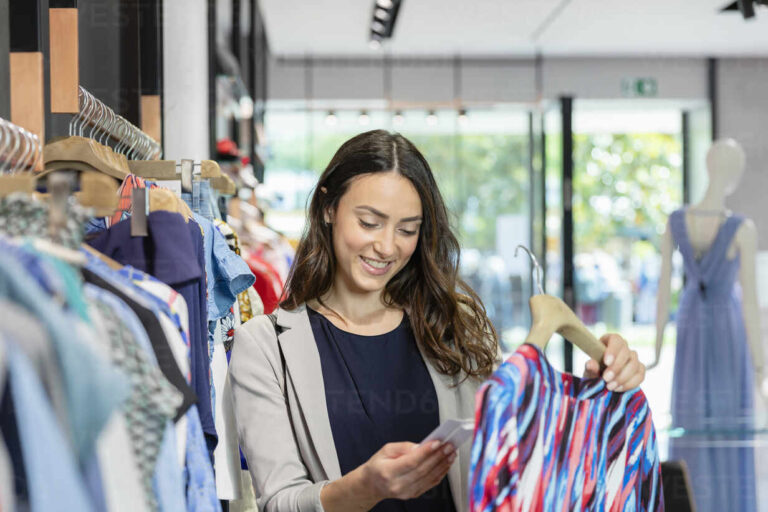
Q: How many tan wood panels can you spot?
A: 3